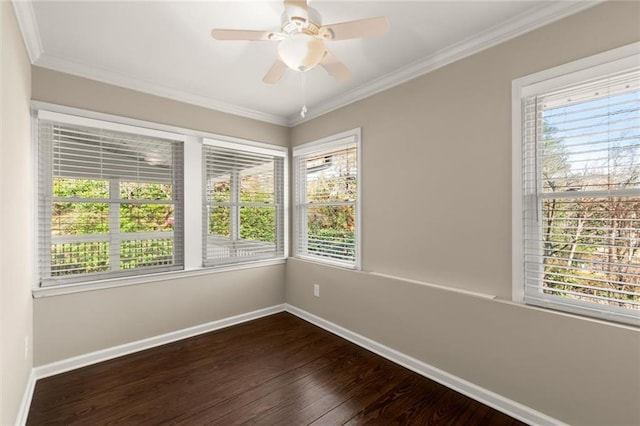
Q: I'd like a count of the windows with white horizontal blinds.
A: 4